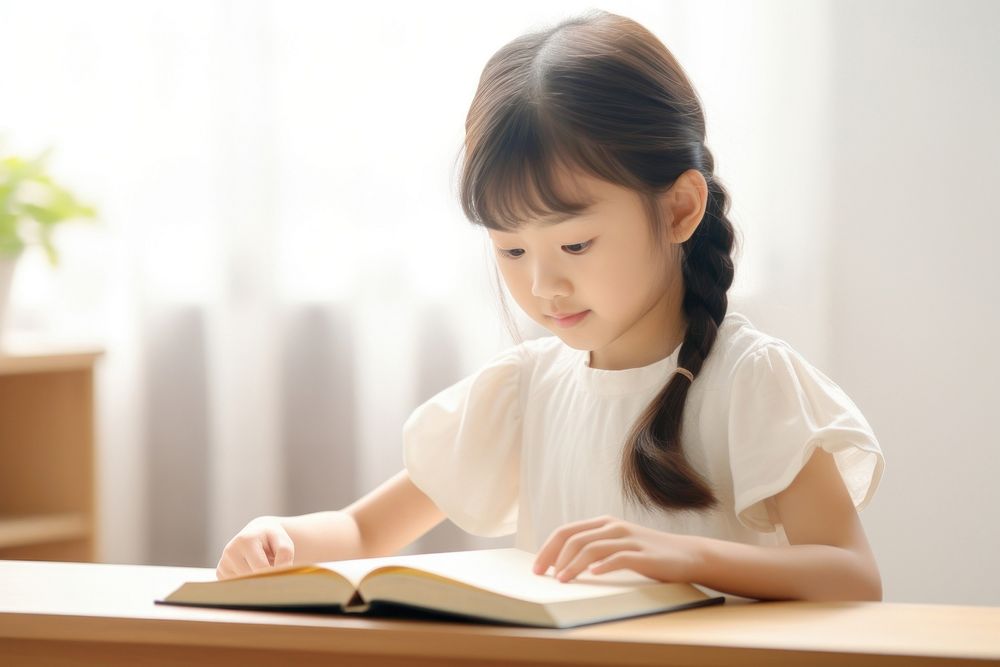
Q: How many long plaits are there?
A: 1